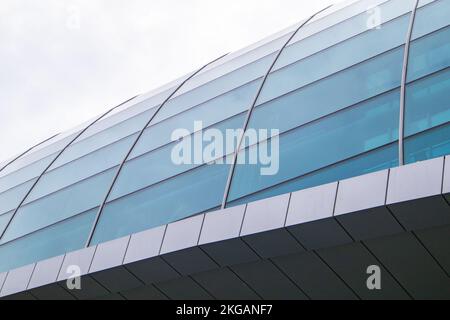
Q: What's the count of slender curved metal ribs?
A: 5